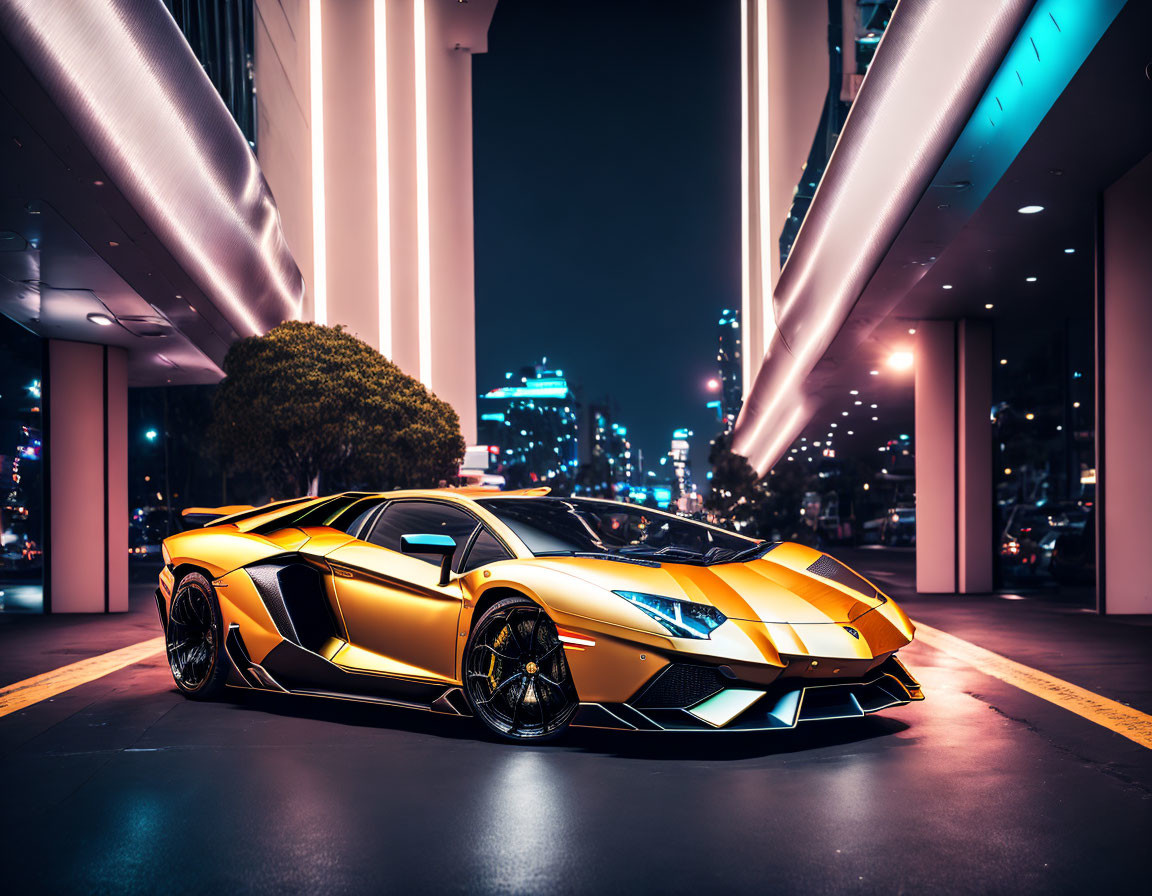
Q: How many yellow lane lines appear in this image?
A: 2